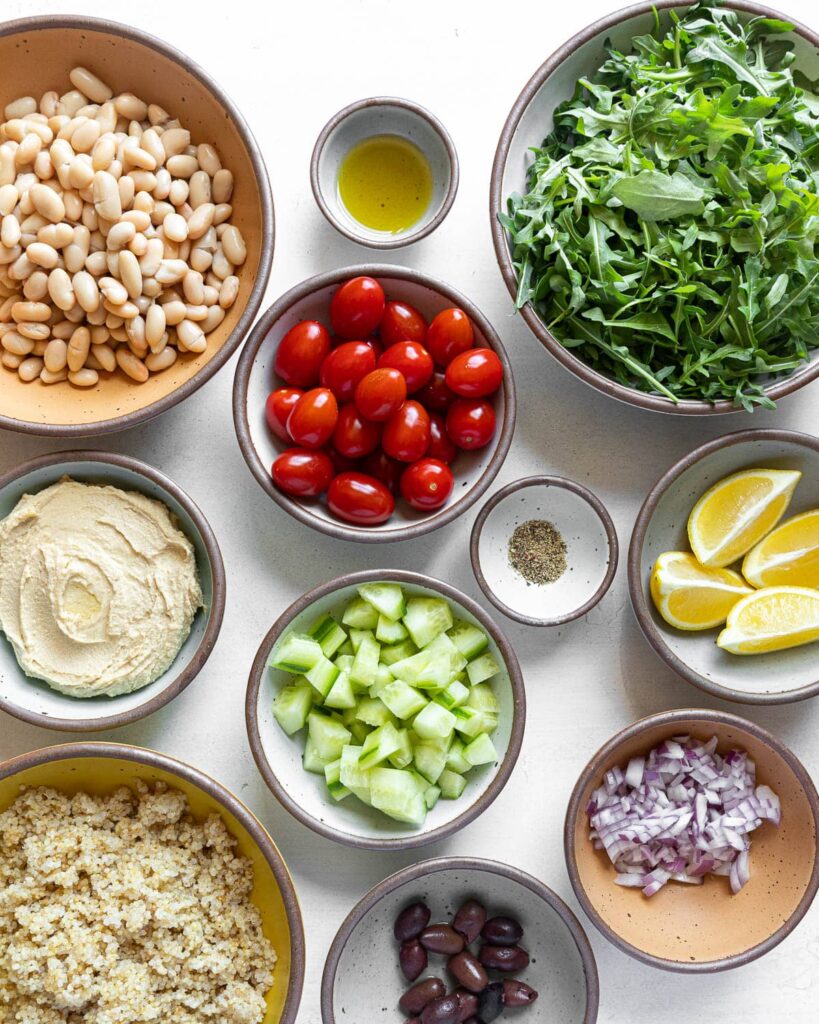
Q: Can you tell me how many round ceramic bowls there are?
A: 11